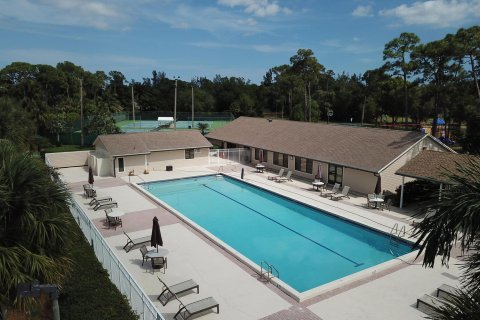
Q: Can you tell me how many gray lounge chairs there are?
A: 11